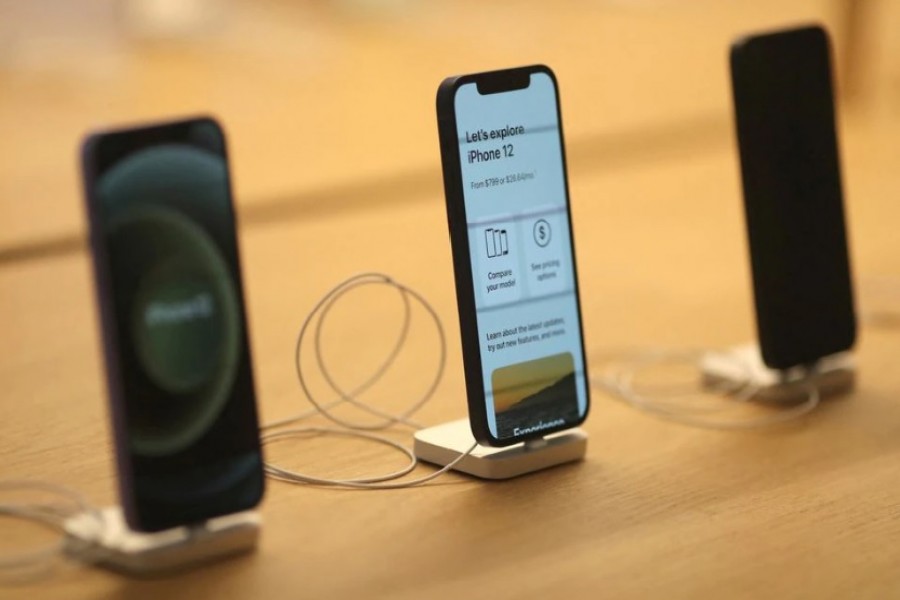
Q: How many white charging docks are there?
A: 3